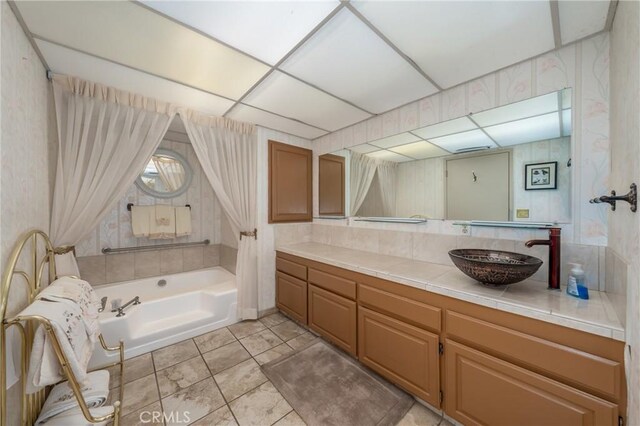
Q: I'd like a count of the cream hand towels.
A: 3